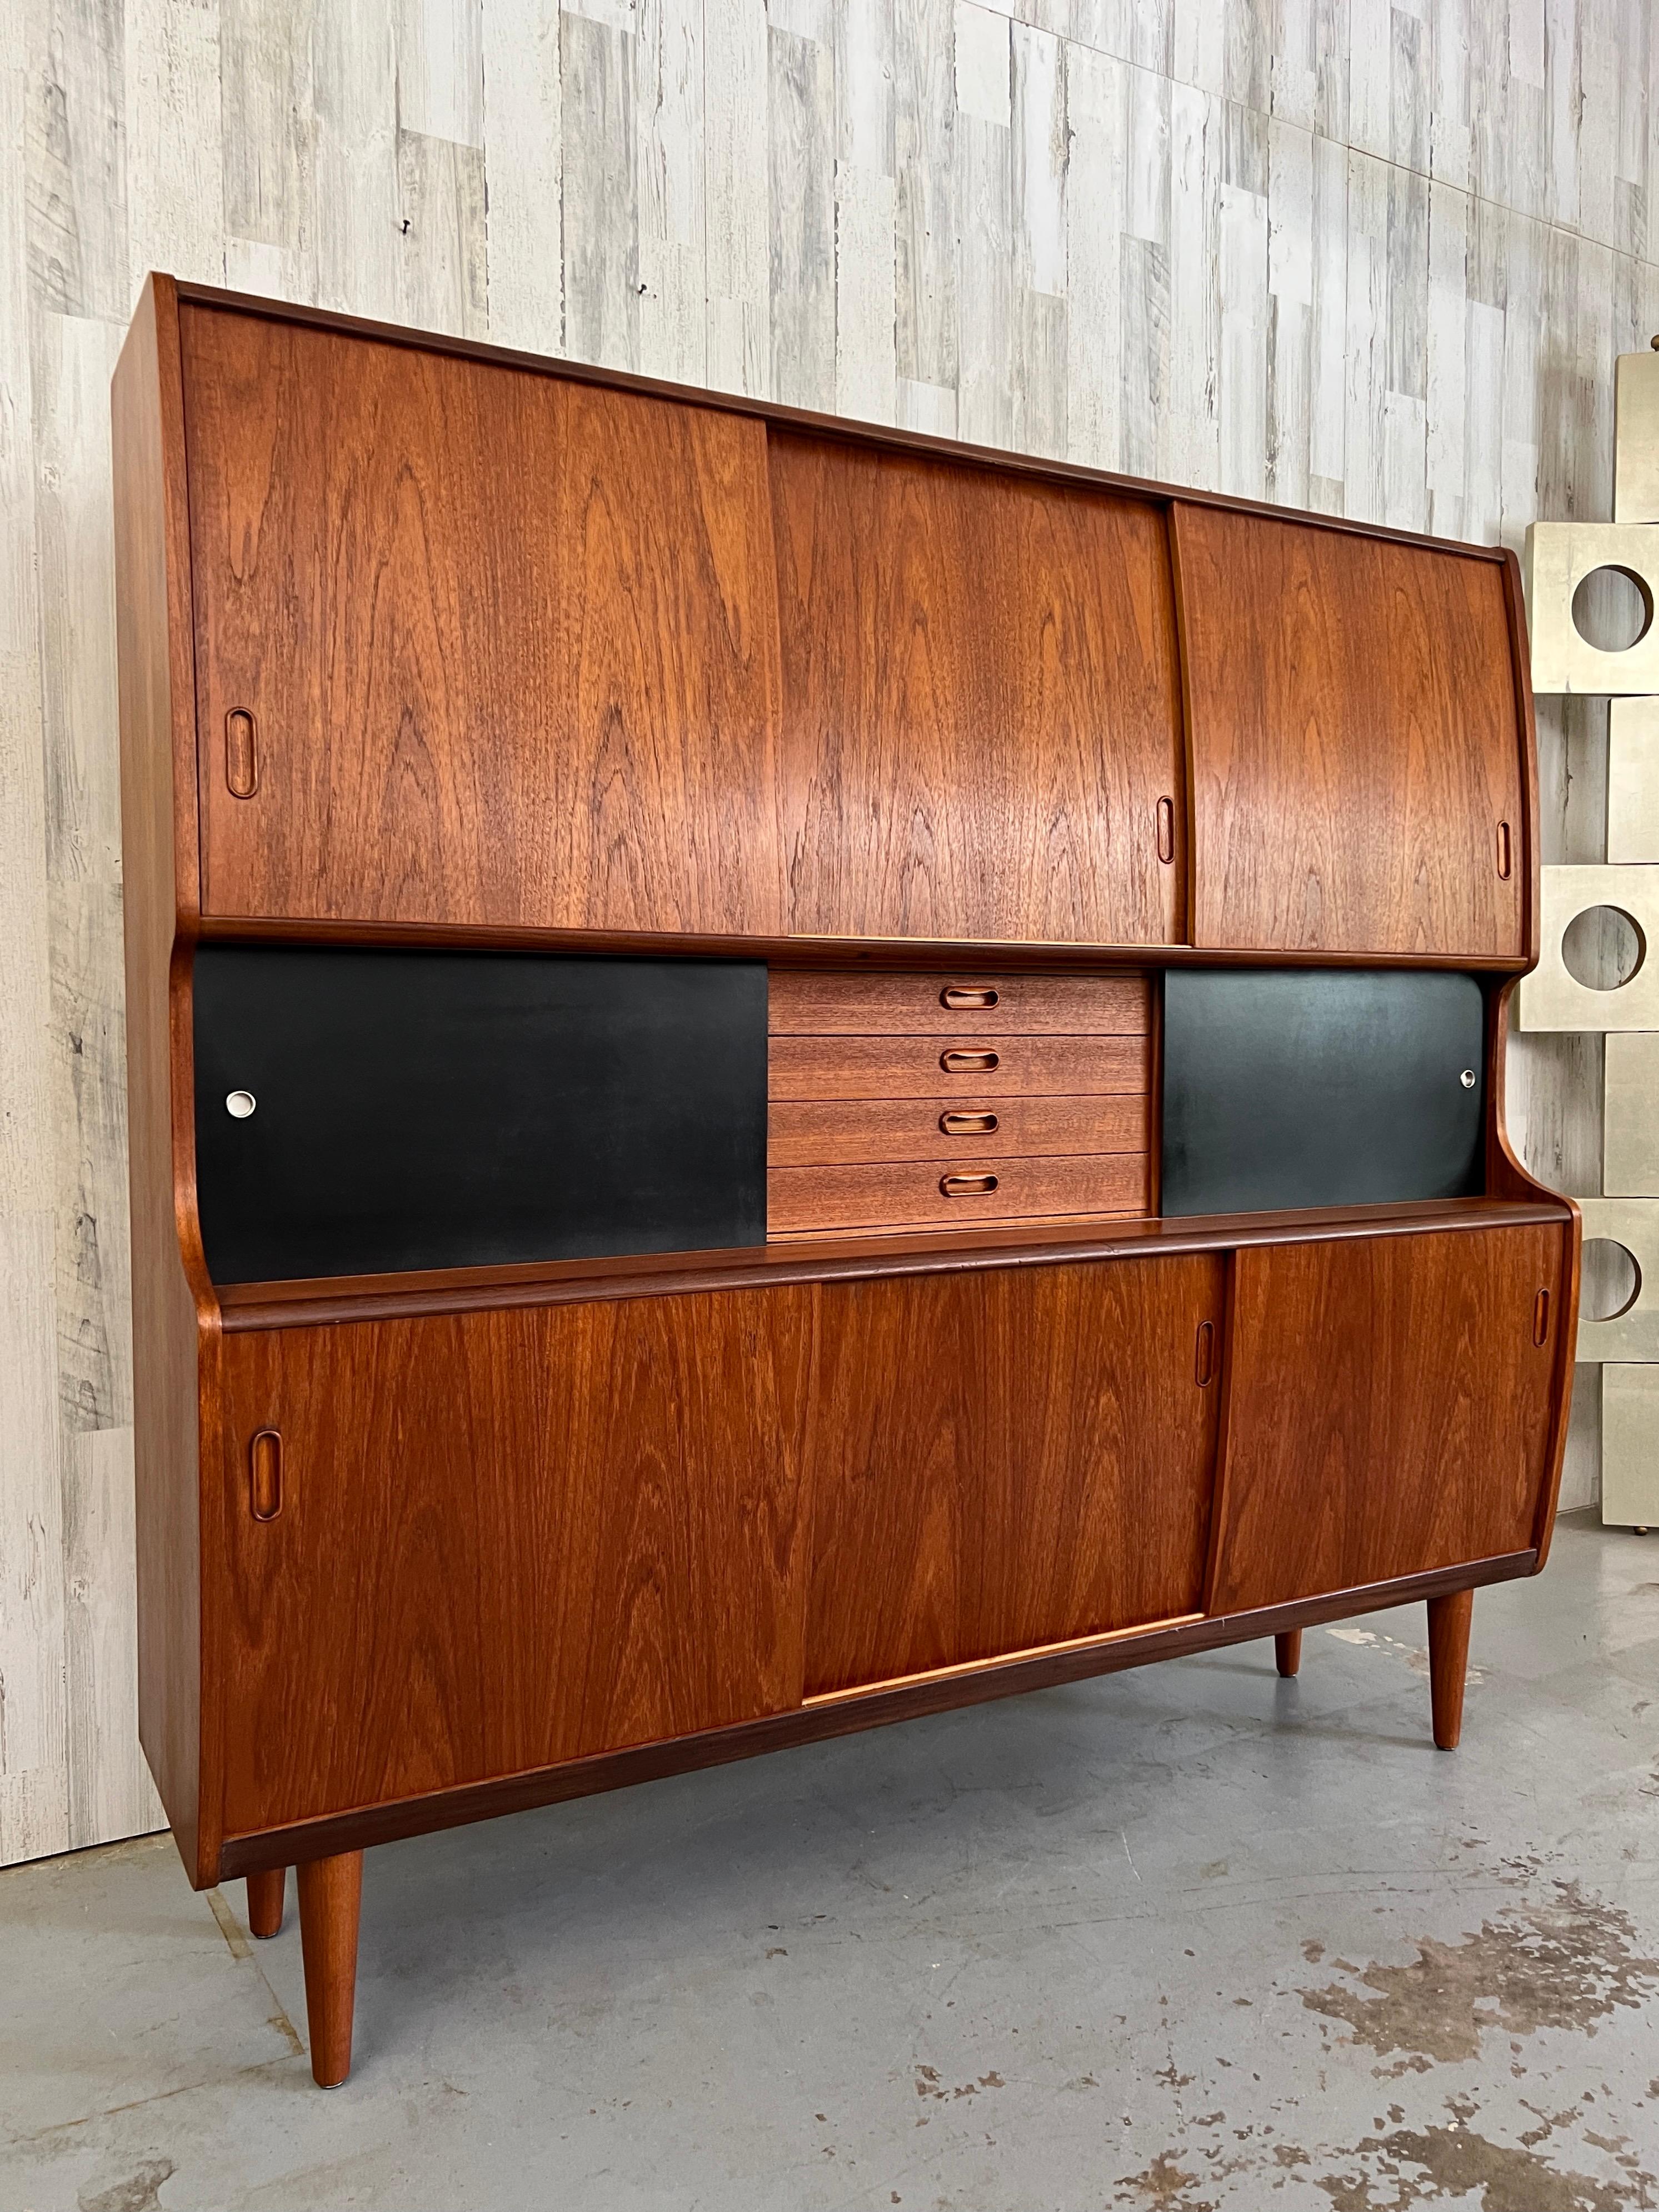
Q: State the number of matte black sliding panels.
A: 2